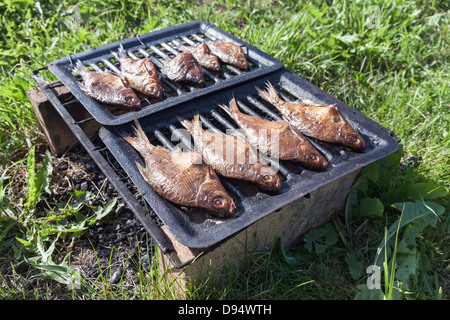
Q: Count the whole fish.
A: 9